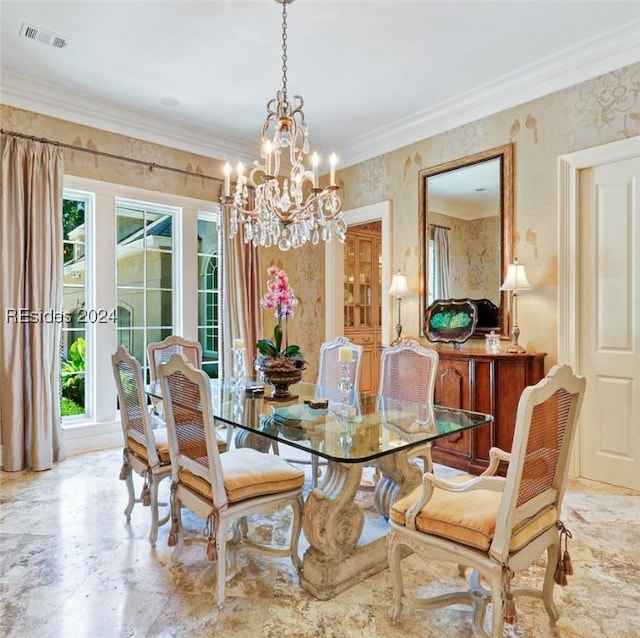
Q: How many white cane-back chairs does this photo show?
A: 6